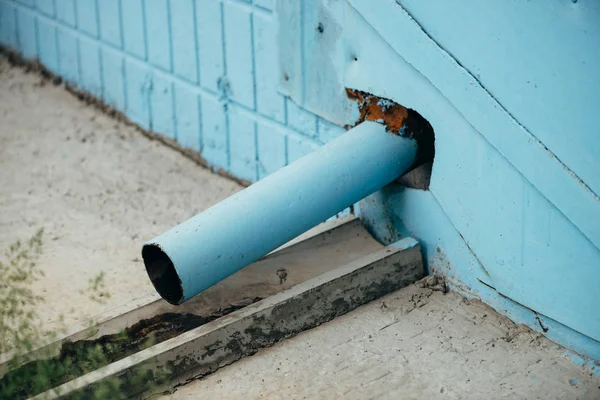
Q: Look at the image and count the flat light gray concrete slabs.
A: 2